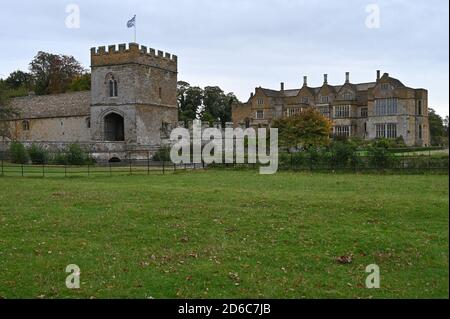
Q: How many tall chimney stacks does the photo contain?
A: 5